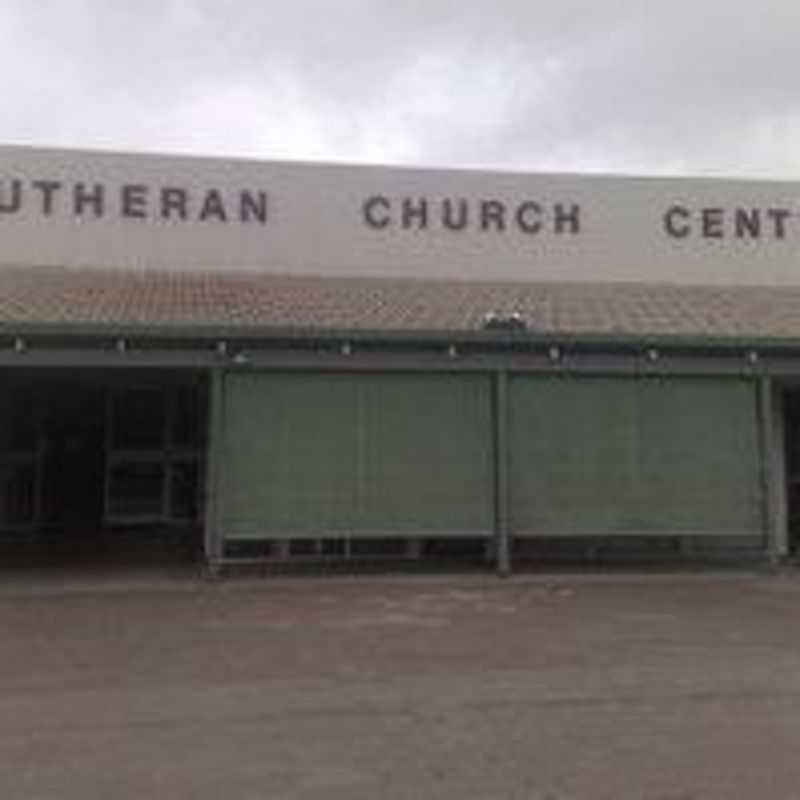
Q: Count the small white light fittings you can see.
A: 8